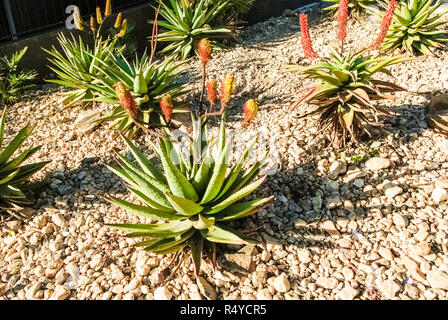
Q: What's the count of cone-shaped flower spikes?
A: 15